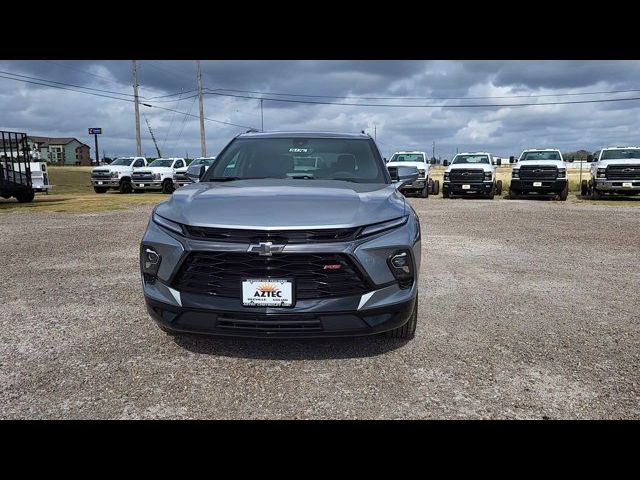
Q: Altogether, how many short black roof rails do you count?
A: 2